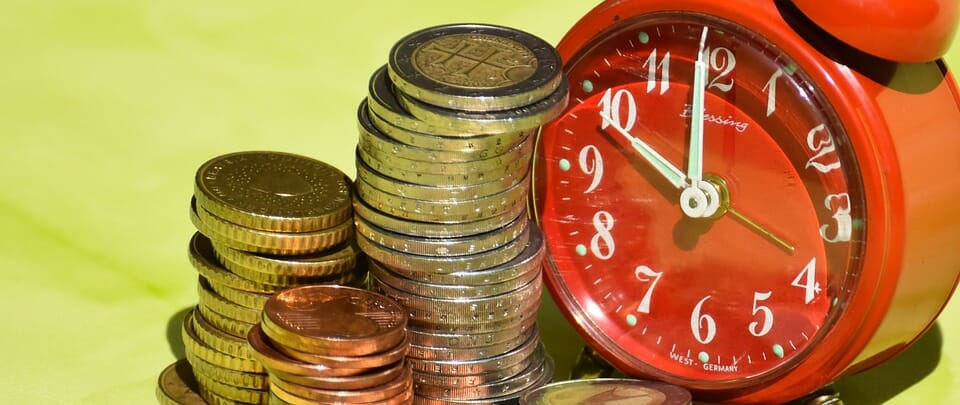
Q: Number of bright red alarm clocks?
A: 1